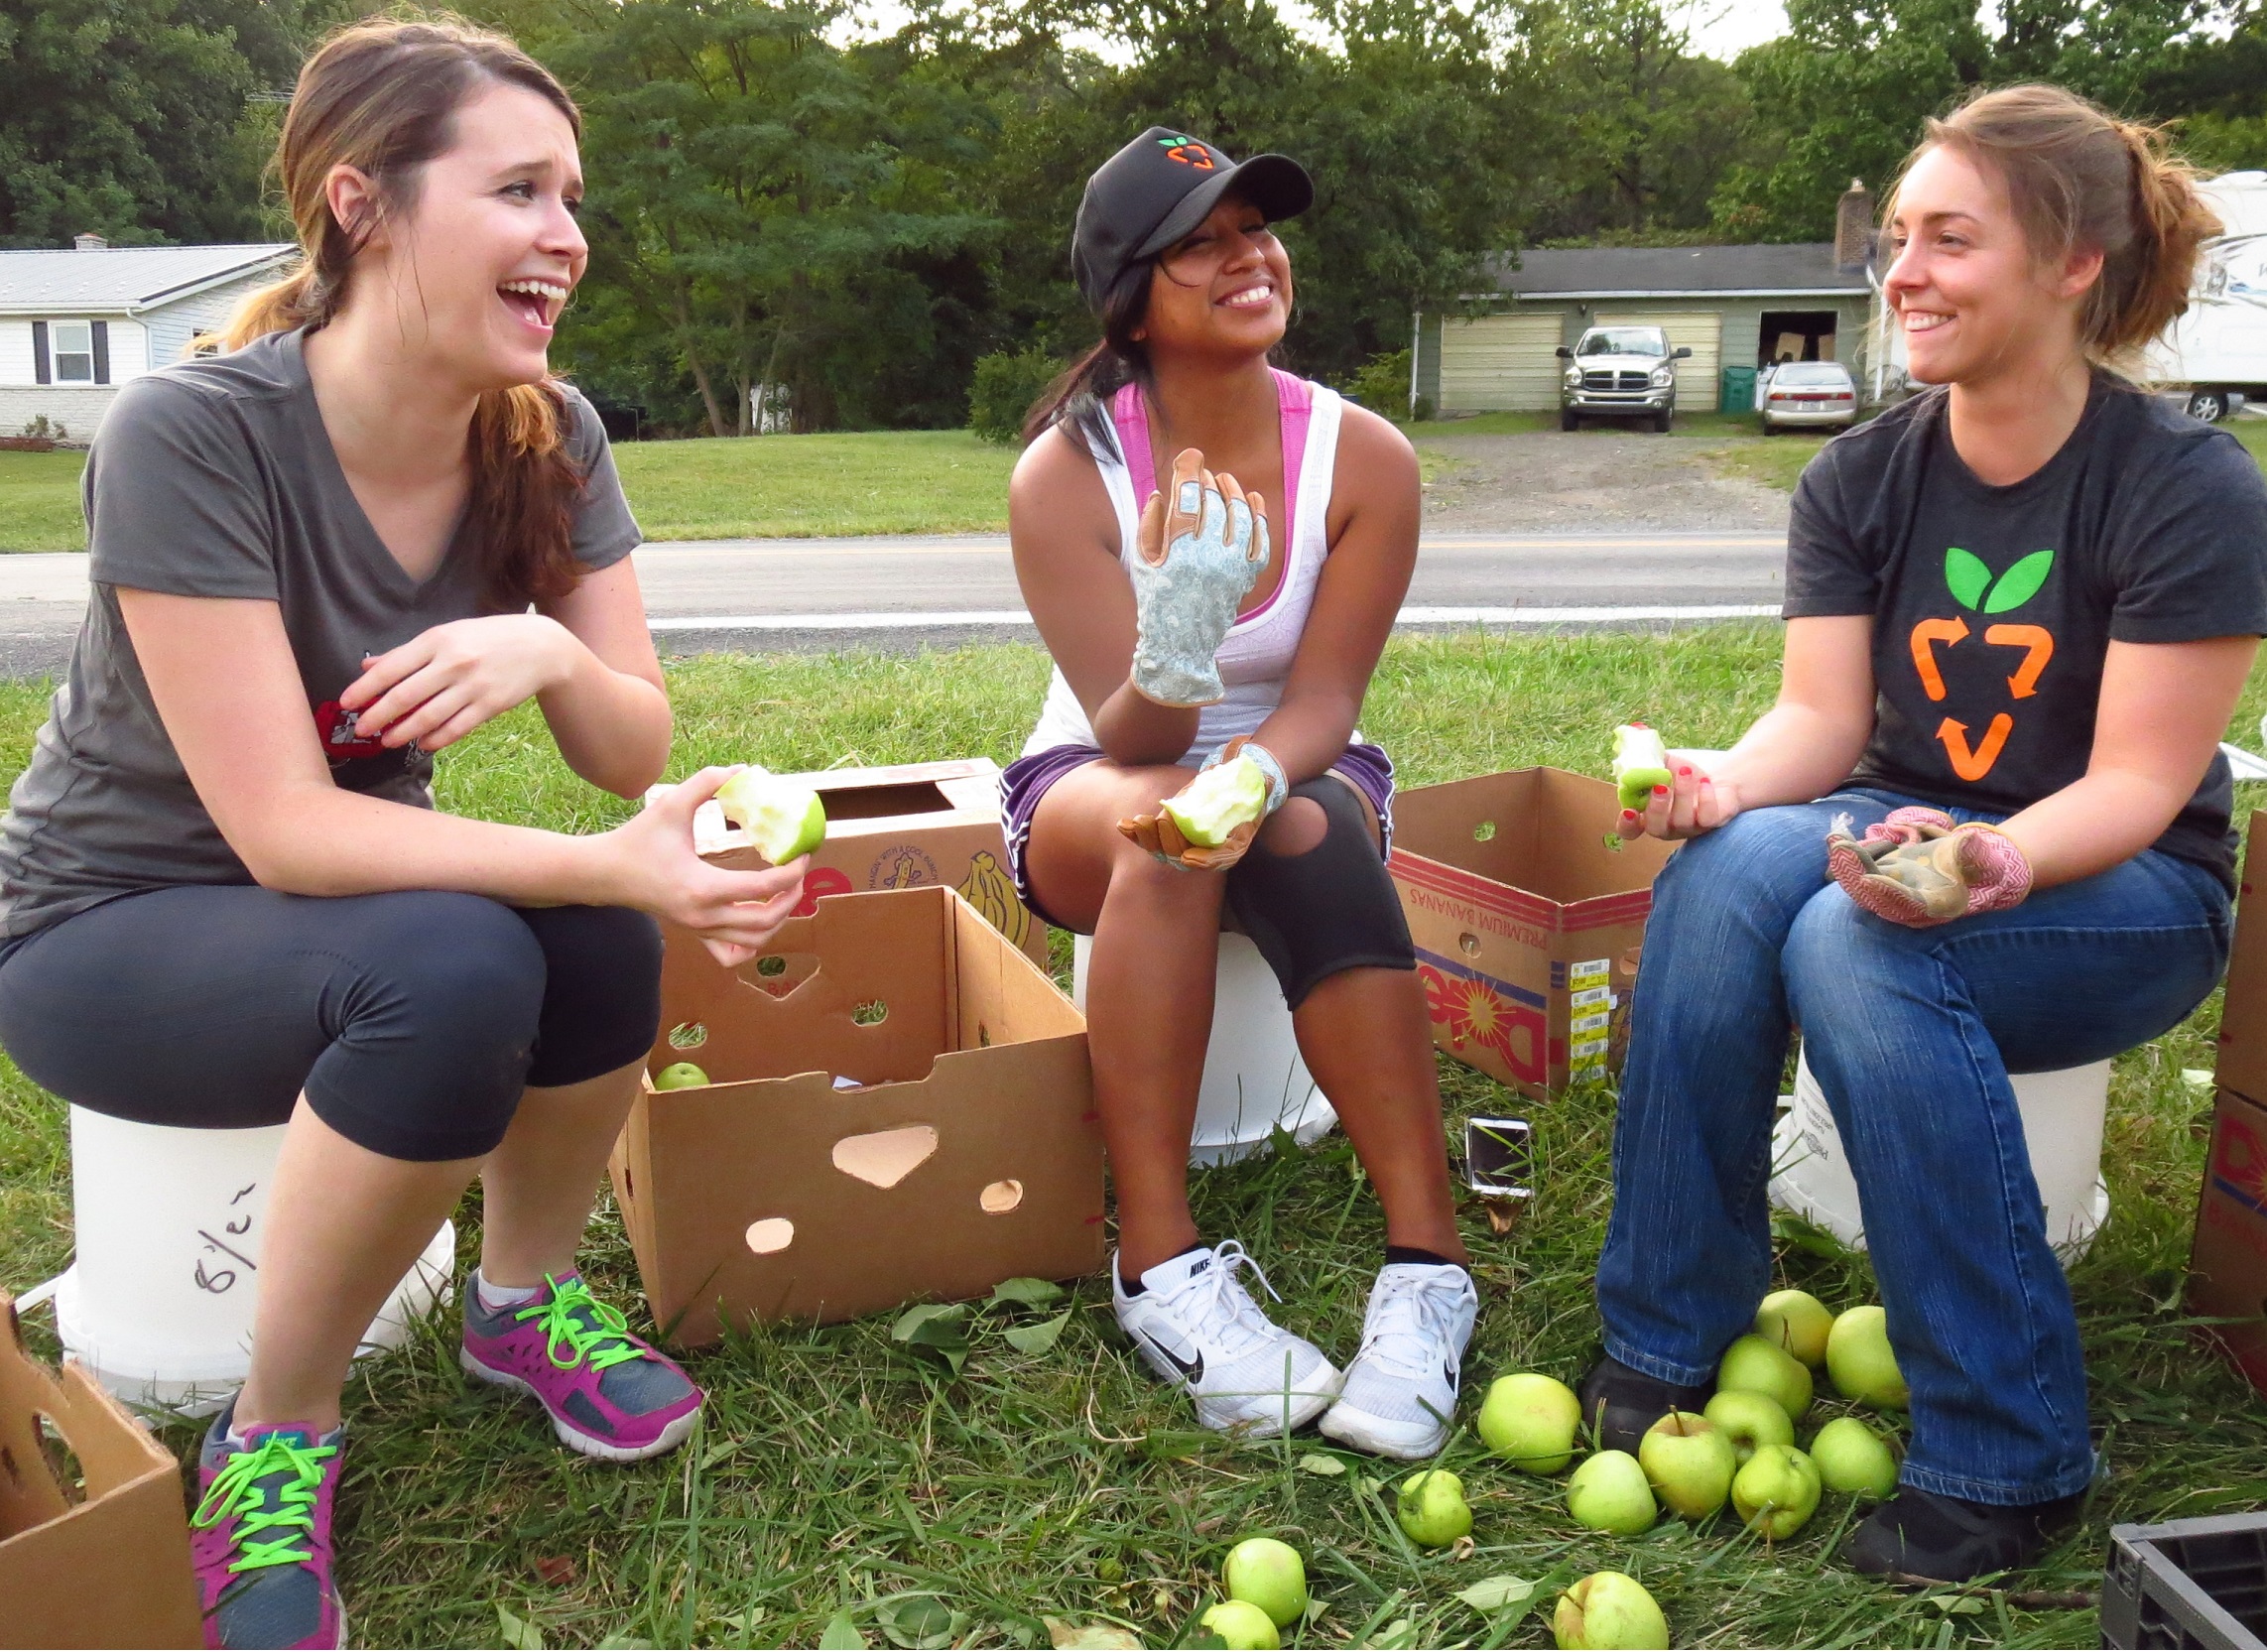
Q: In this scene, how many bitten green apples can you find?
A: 3